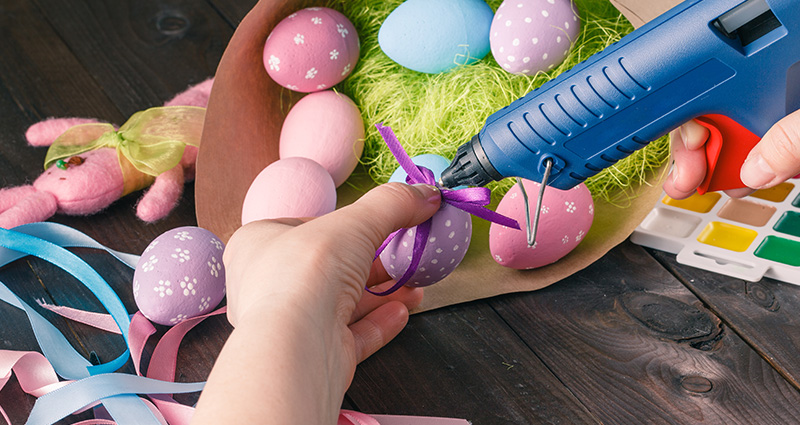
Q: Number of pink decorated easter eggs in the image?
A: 2